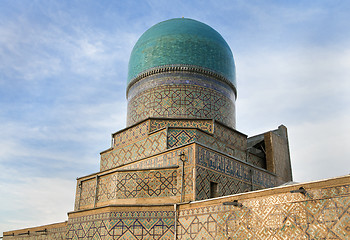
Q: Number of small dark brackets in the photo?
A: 5